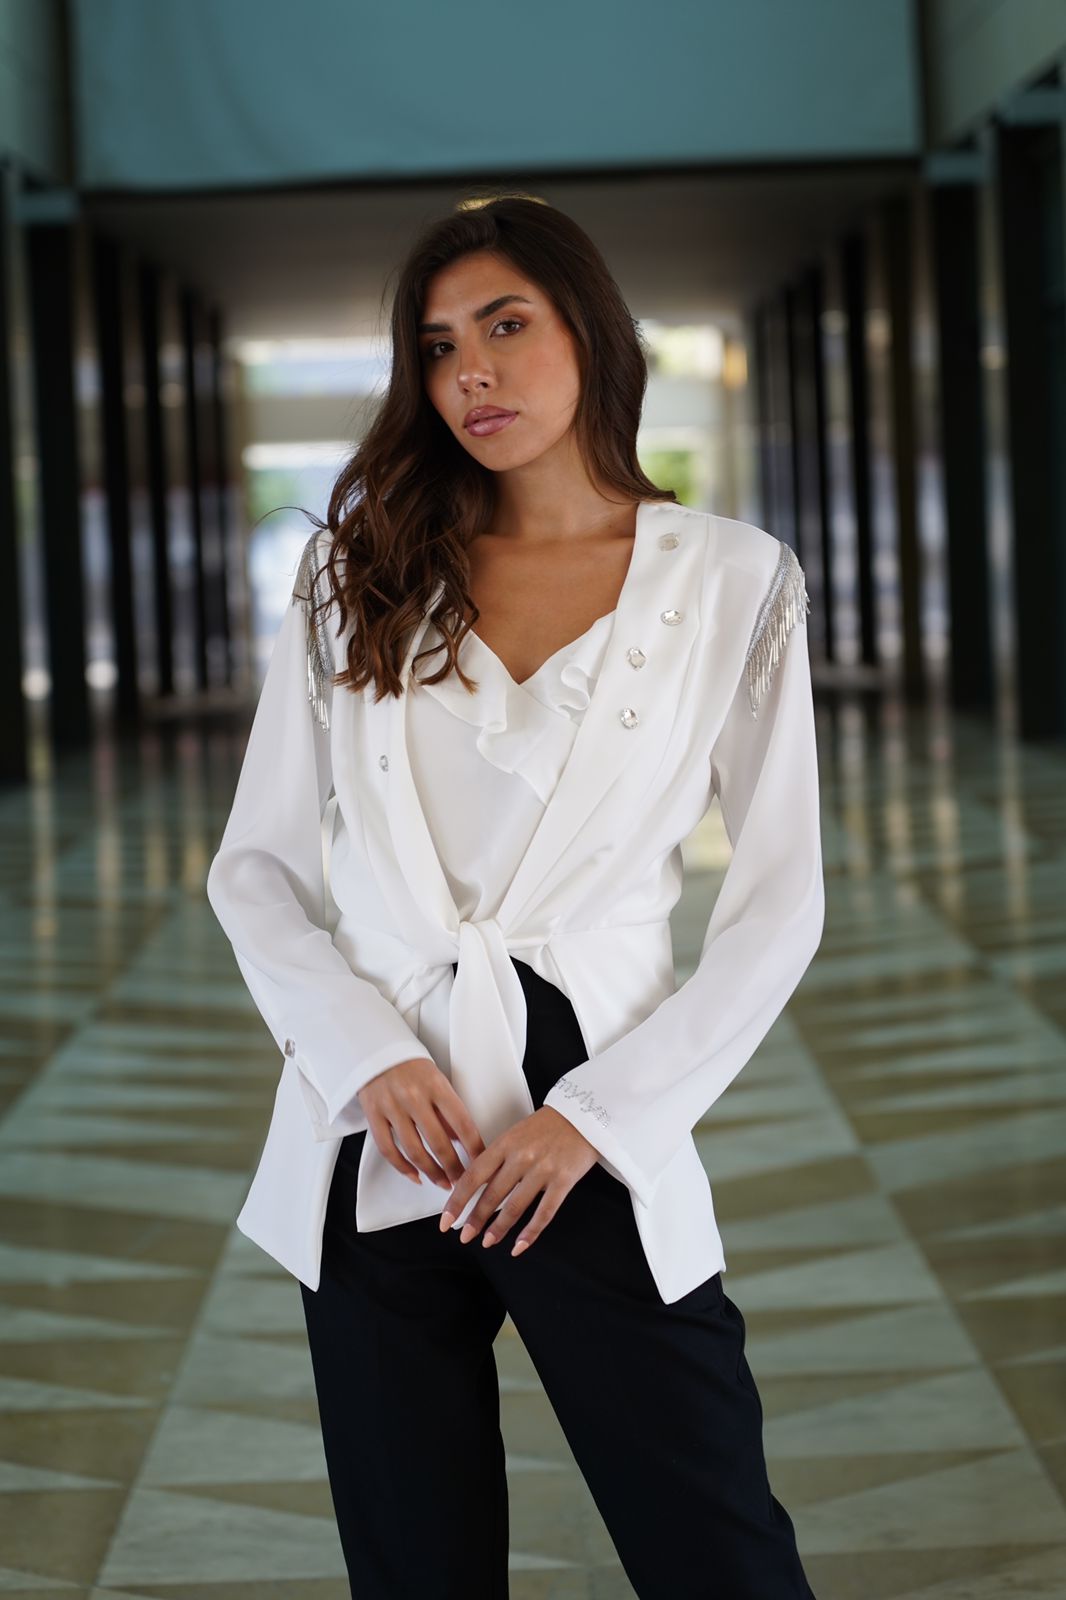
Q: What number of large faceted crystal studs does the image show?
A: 6